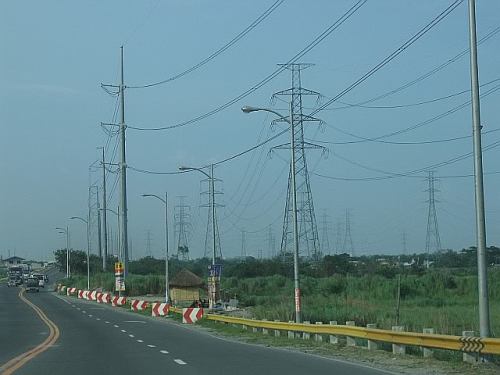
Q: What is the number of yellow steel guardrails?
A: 1